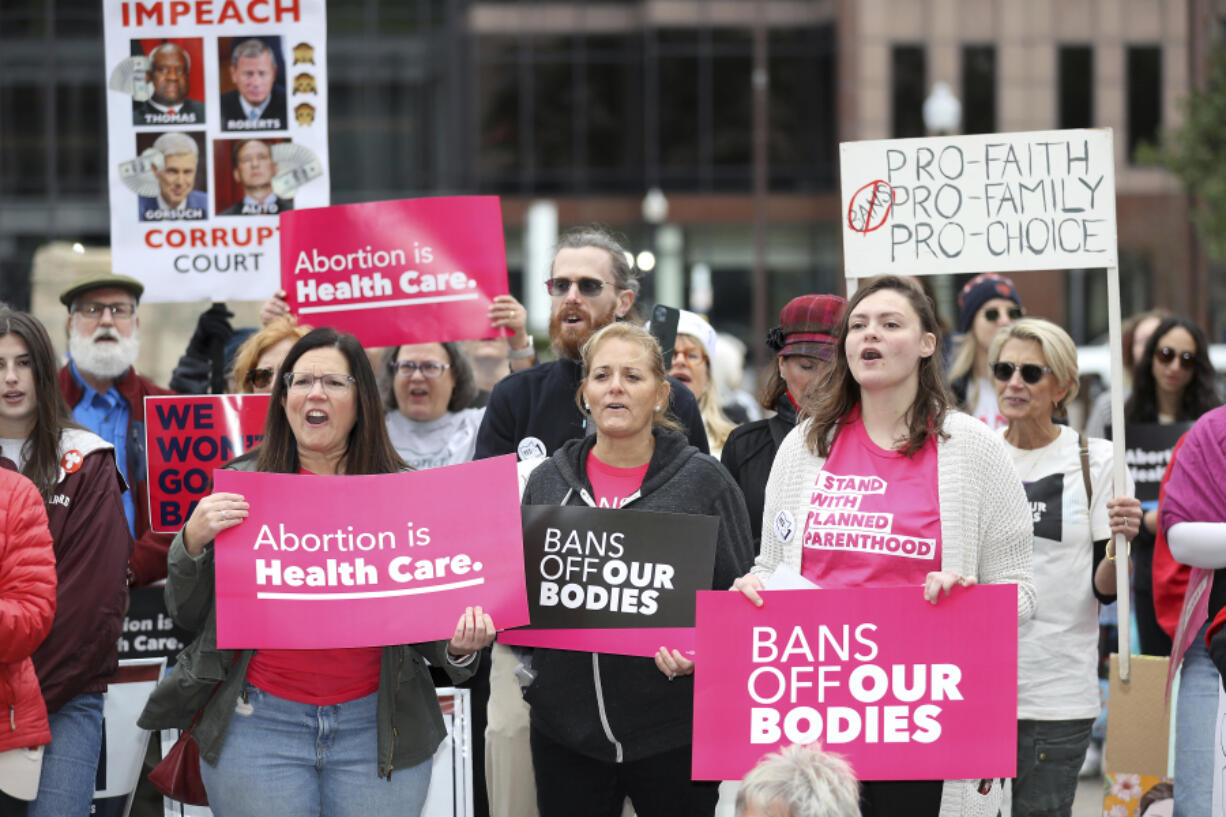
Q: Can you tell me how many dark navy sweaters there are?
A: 1